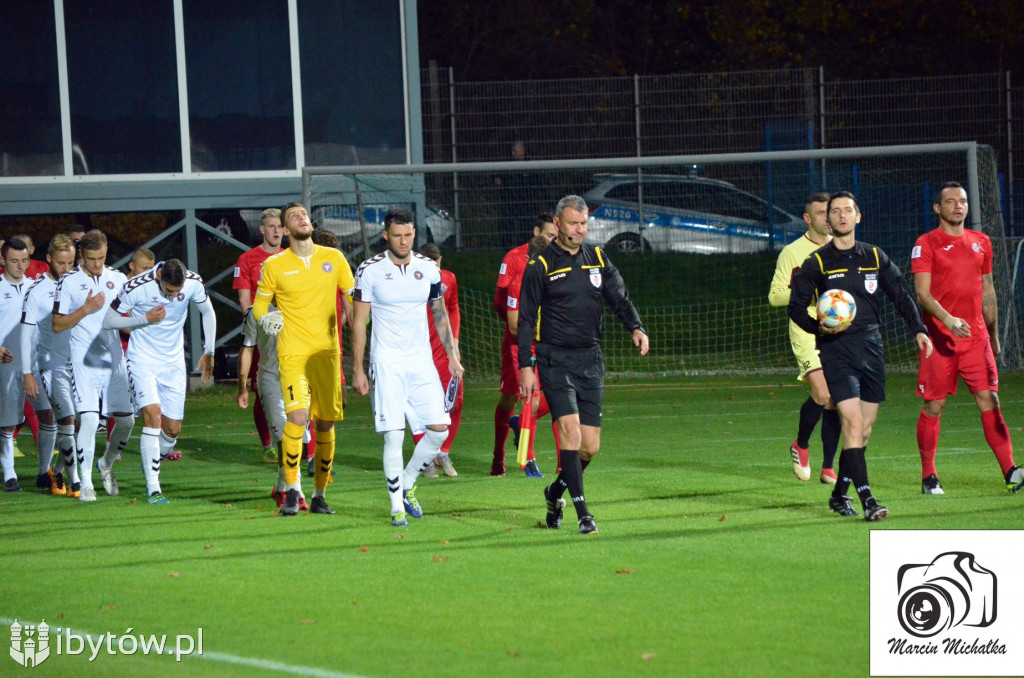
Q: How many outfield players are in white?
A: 6